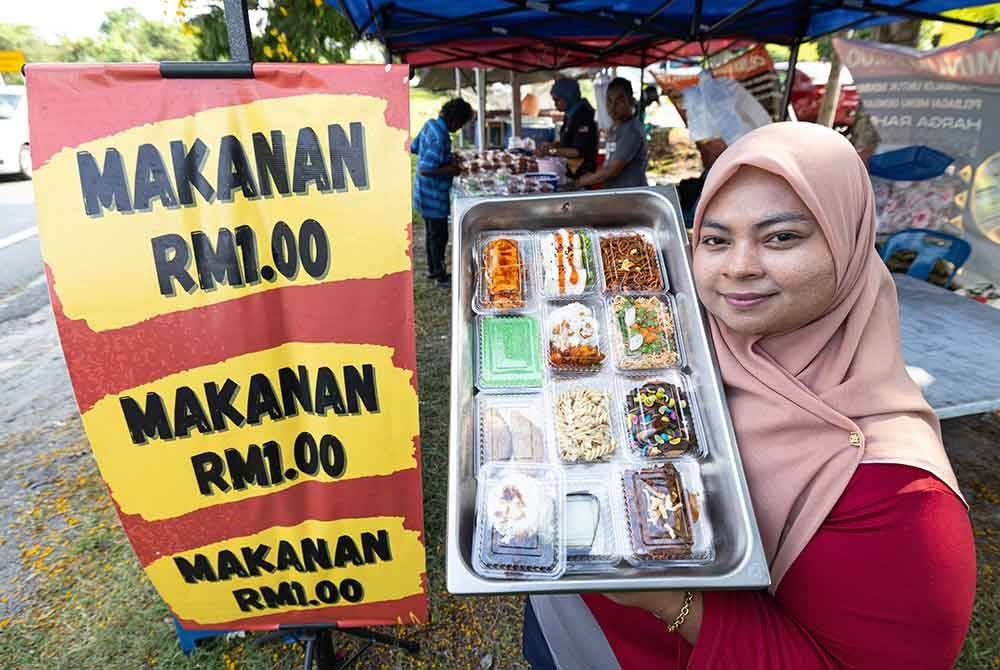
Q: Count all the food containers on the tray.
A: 12